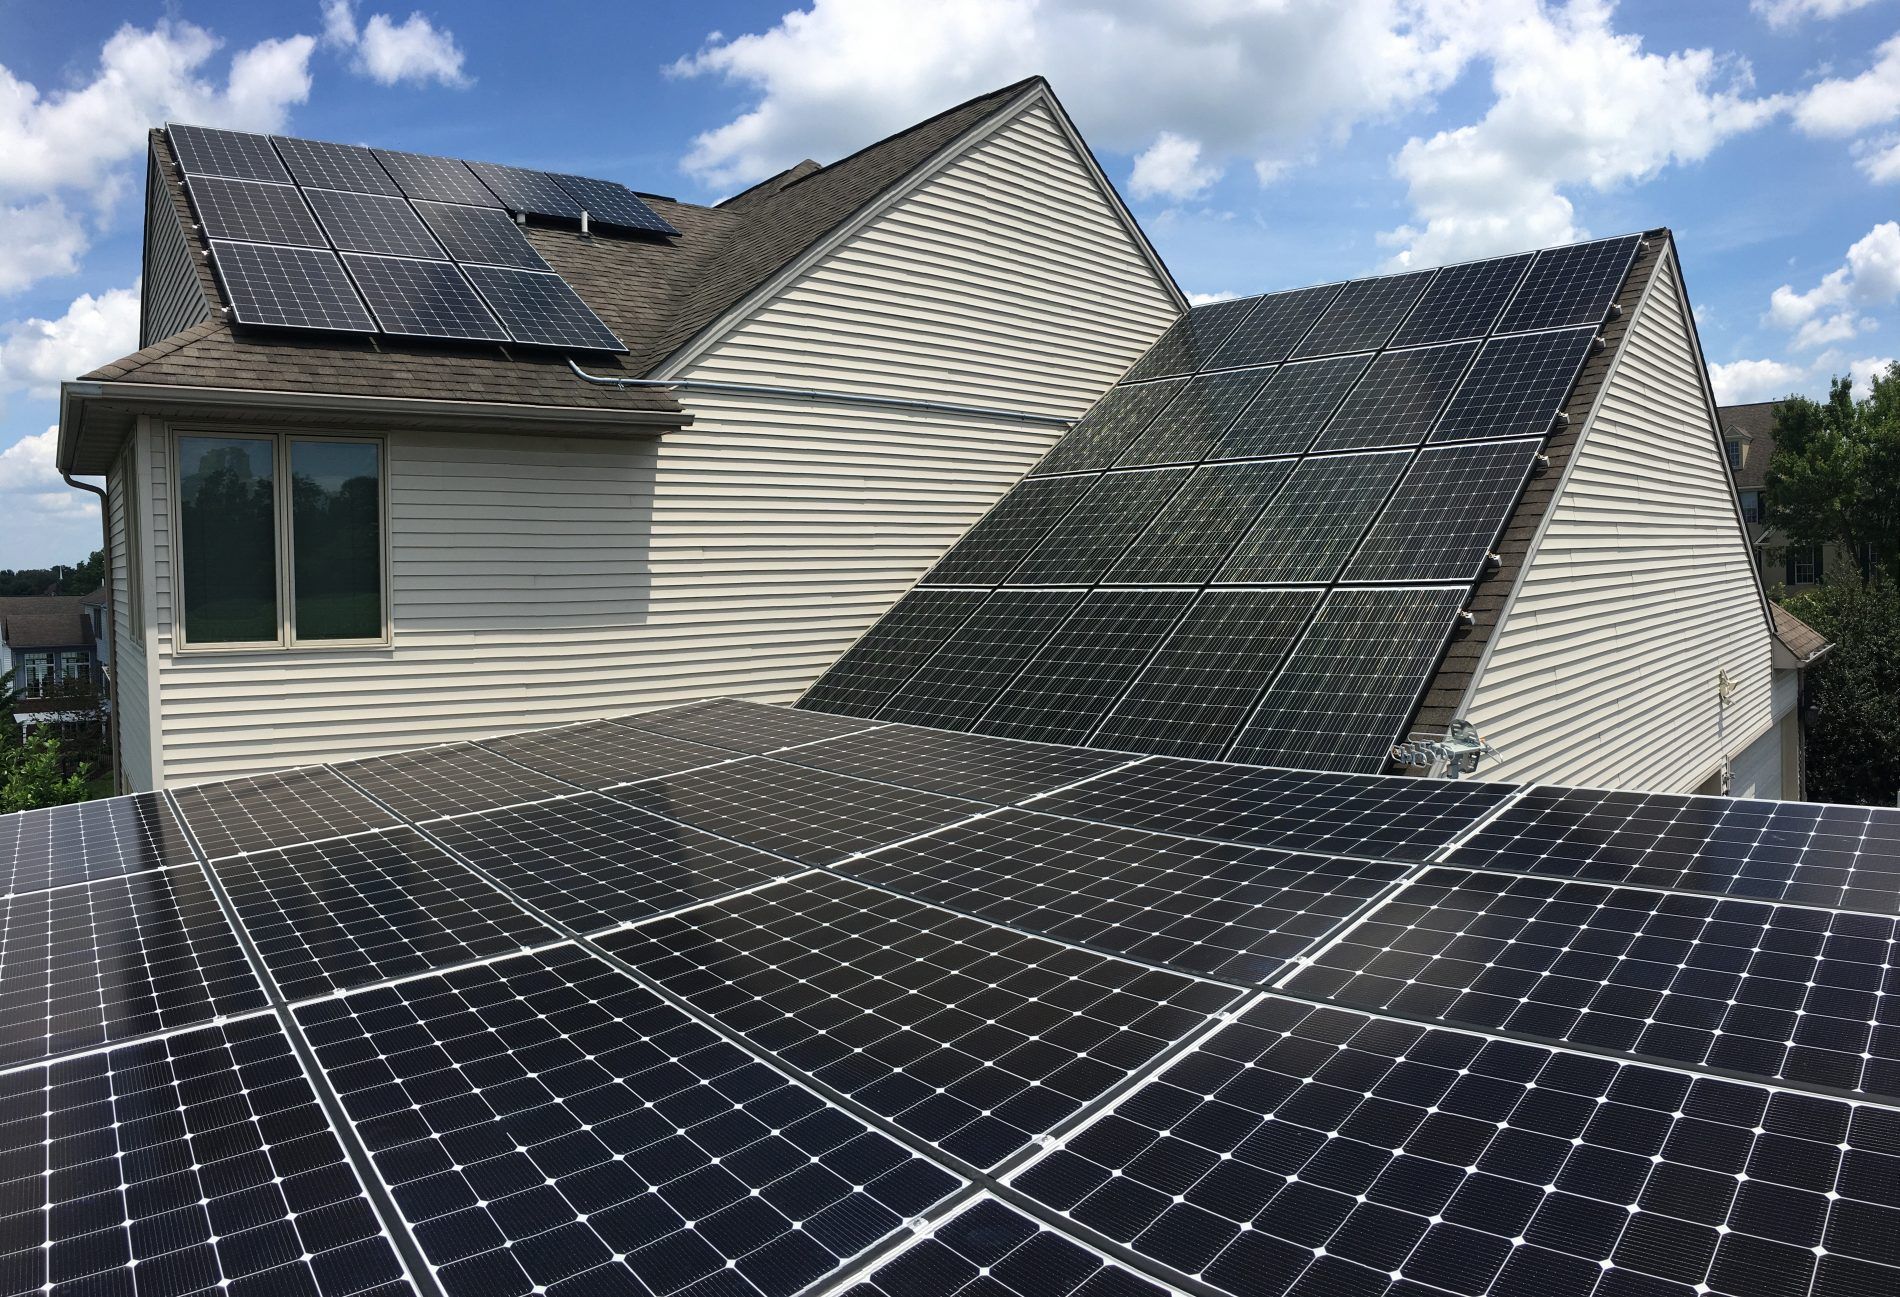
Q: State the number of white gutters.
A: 2